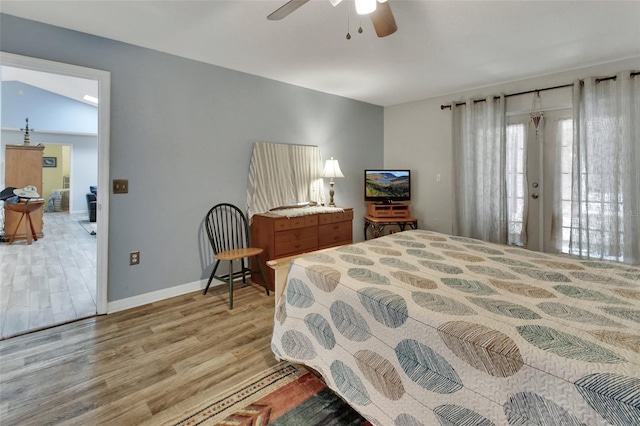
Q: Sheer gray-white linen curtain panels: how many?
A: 2